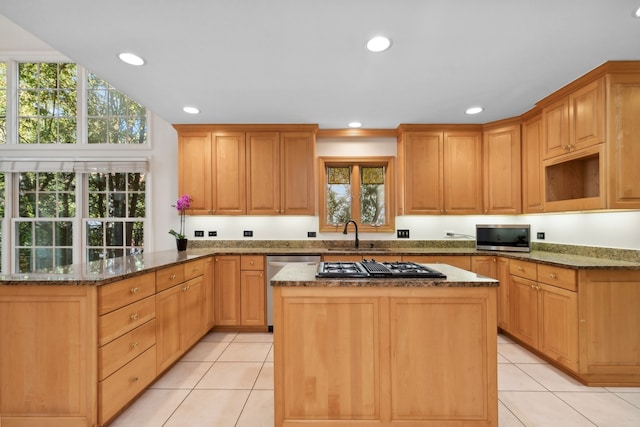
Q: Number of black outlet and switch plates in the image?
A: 6